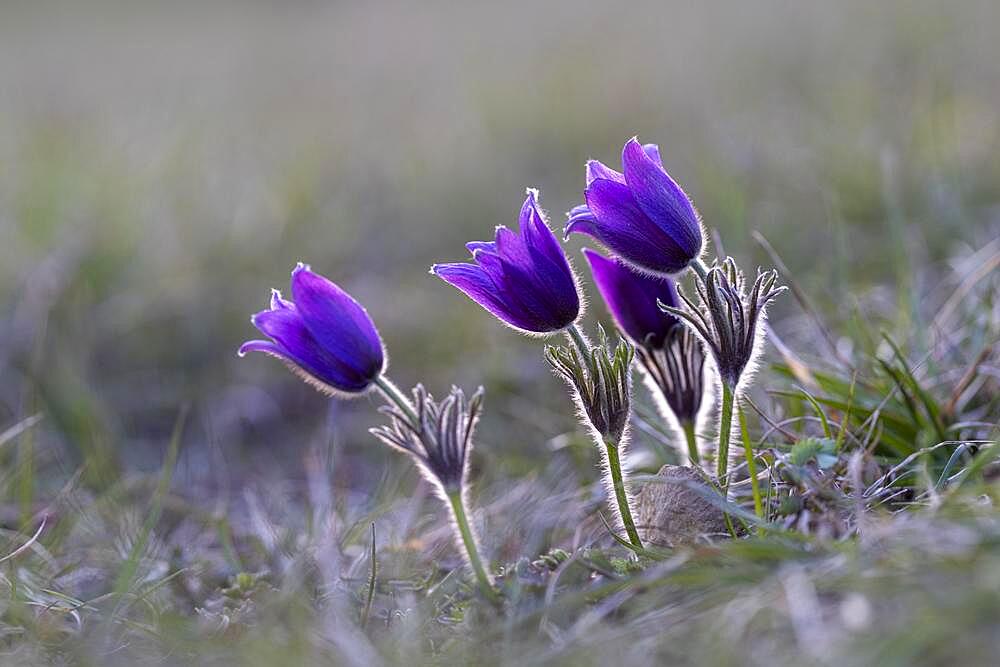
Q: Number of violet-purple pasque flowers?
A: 4